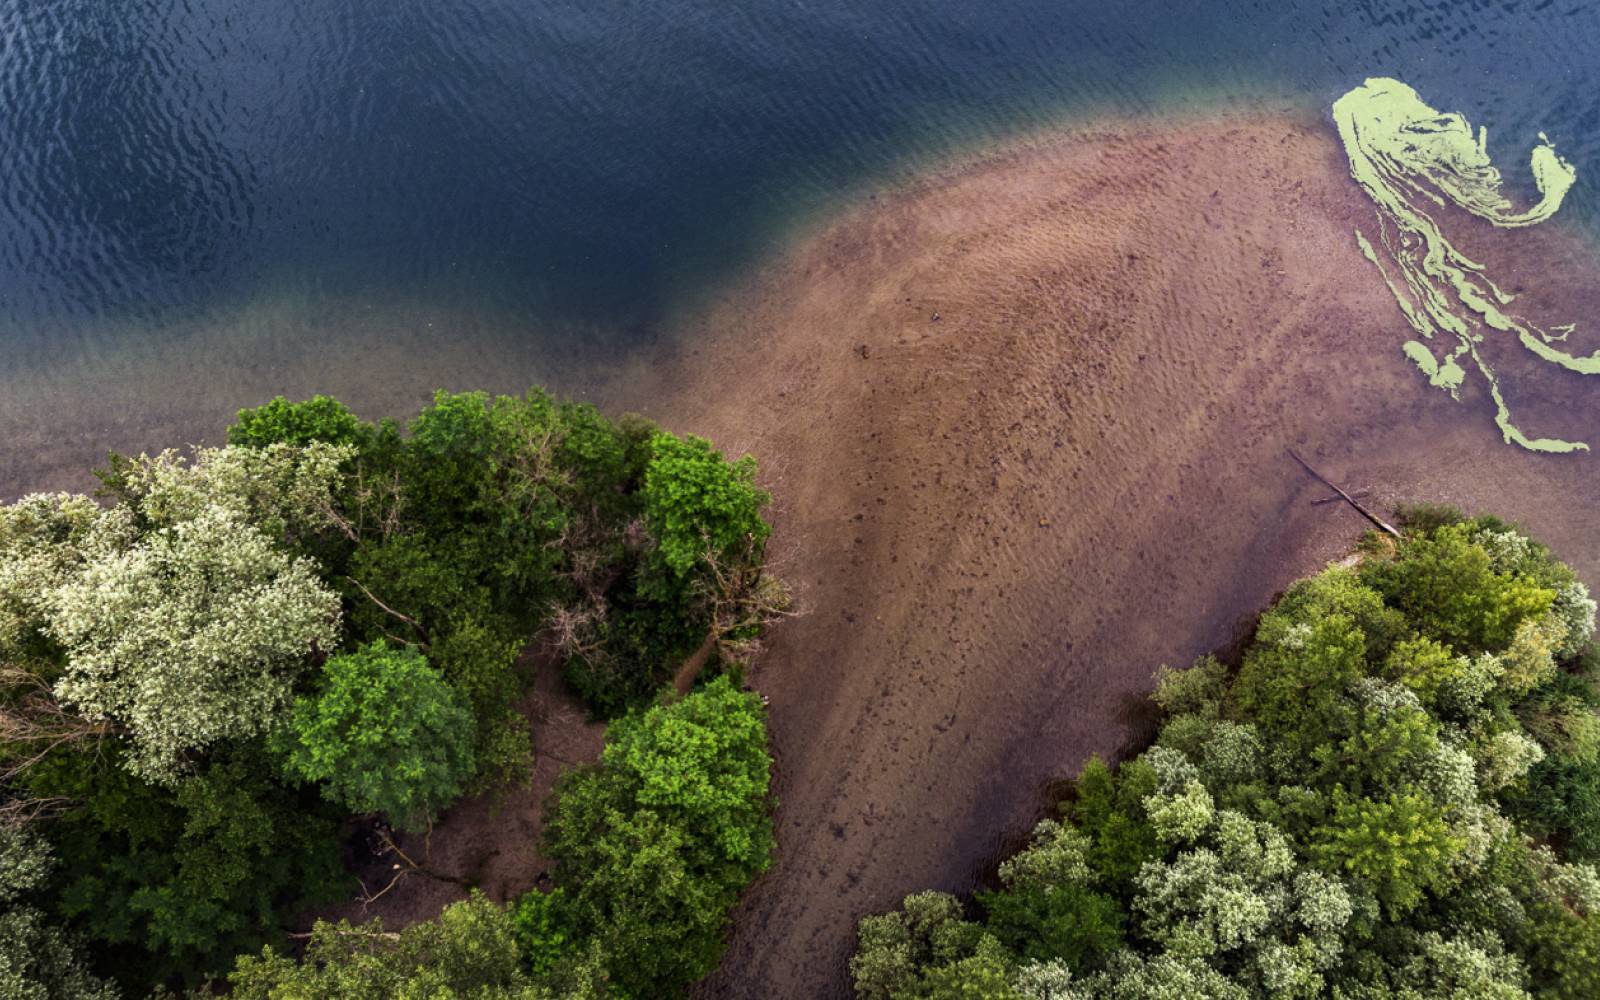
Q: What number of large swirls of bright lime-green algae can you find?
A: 1